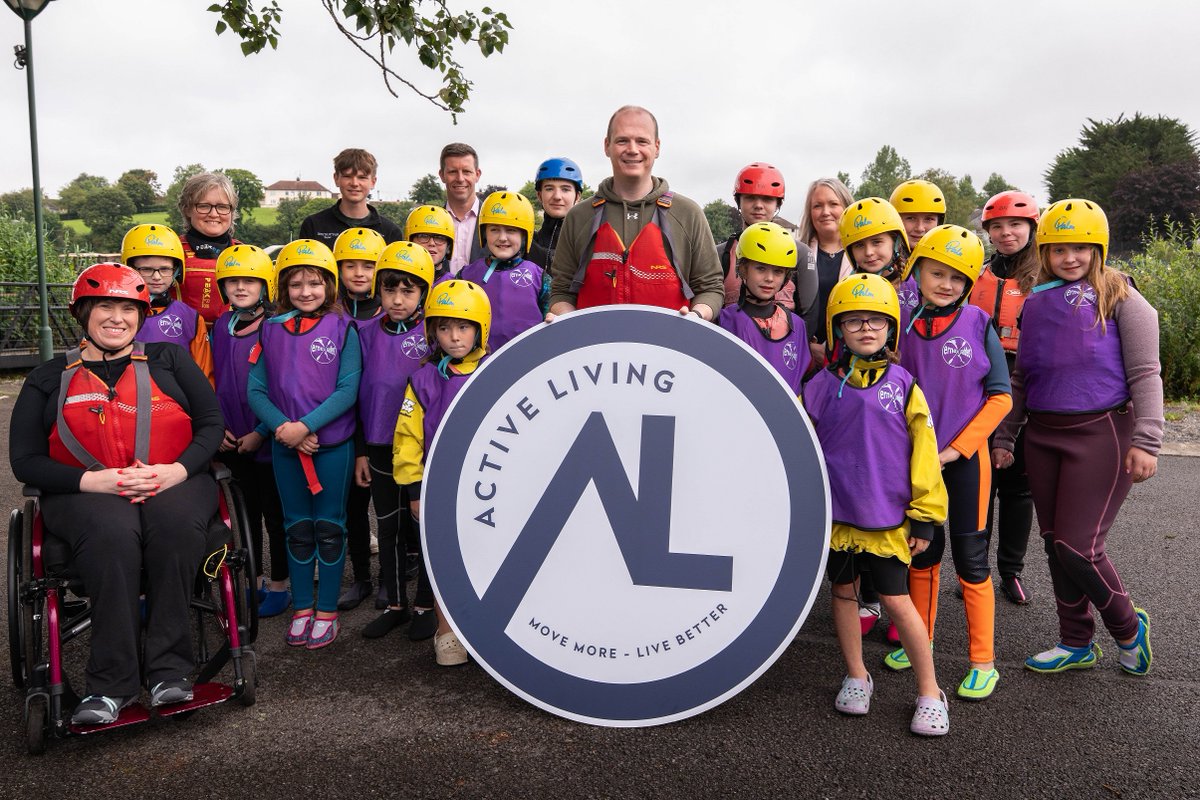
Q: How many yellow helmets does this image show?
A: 14